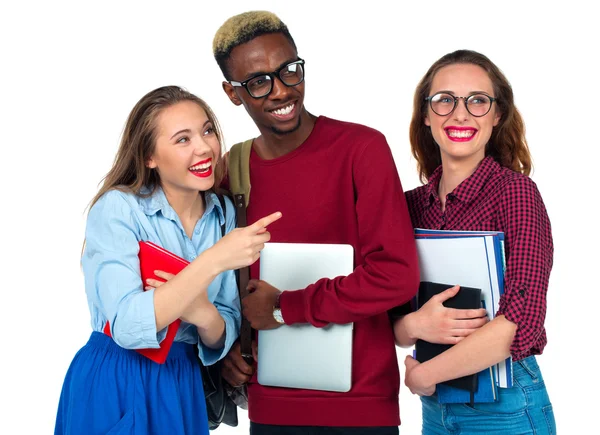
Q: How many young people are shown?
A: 3